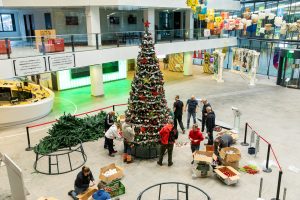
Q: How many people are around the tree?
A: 12